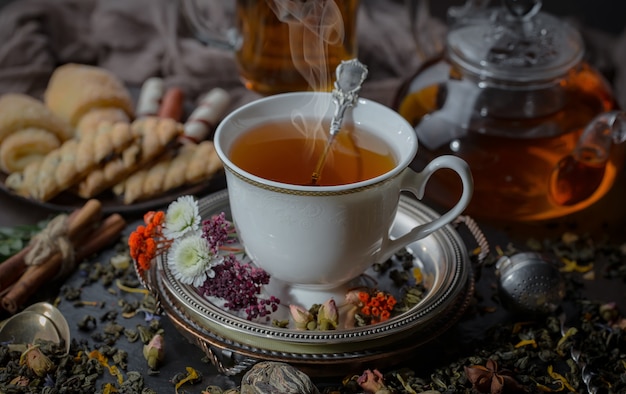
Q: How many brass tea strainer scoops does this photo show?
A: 2